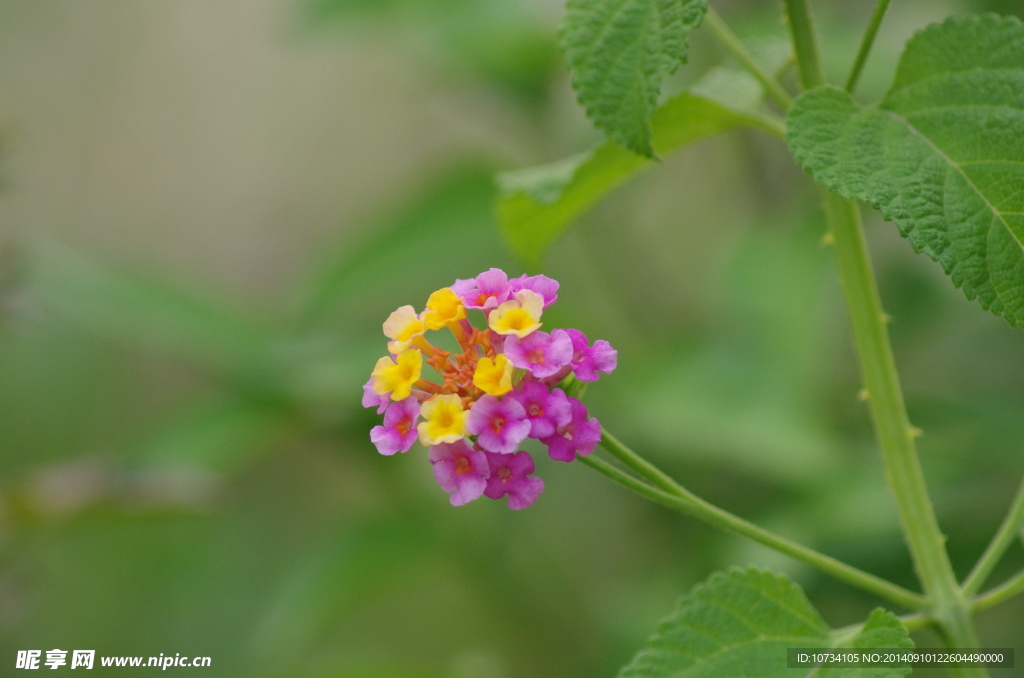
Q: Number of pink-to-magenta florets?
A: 11